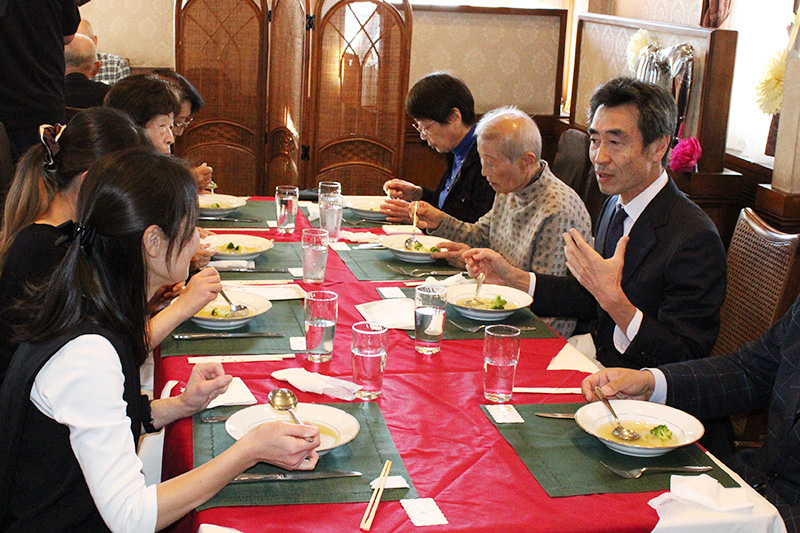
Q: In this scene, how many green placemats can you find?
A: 8